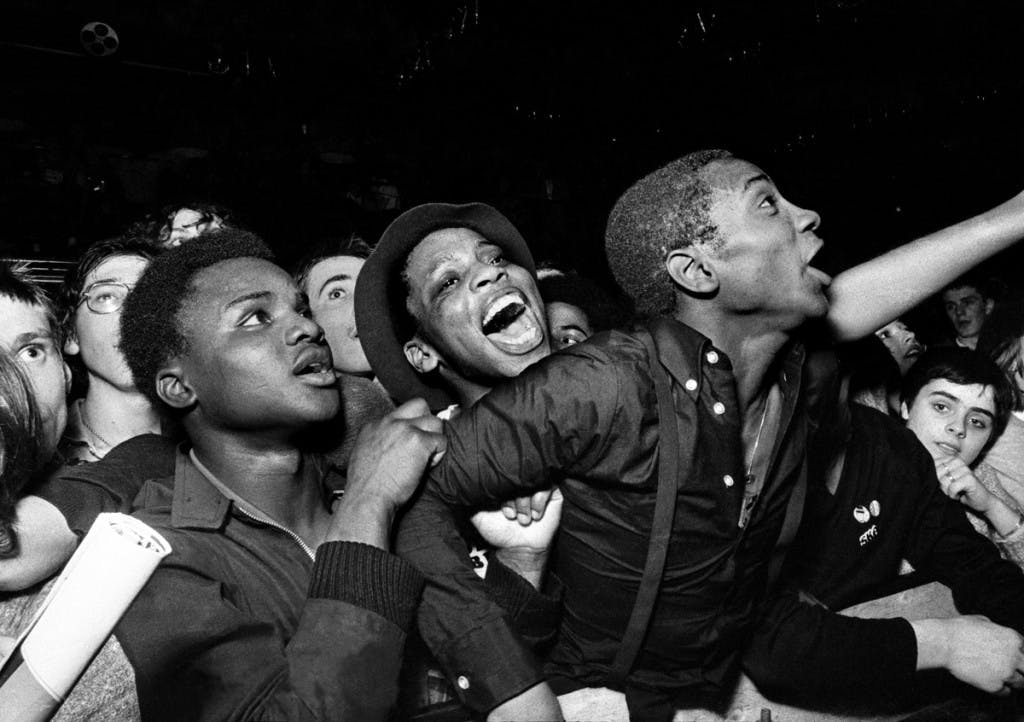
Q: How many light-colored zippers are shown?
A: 1